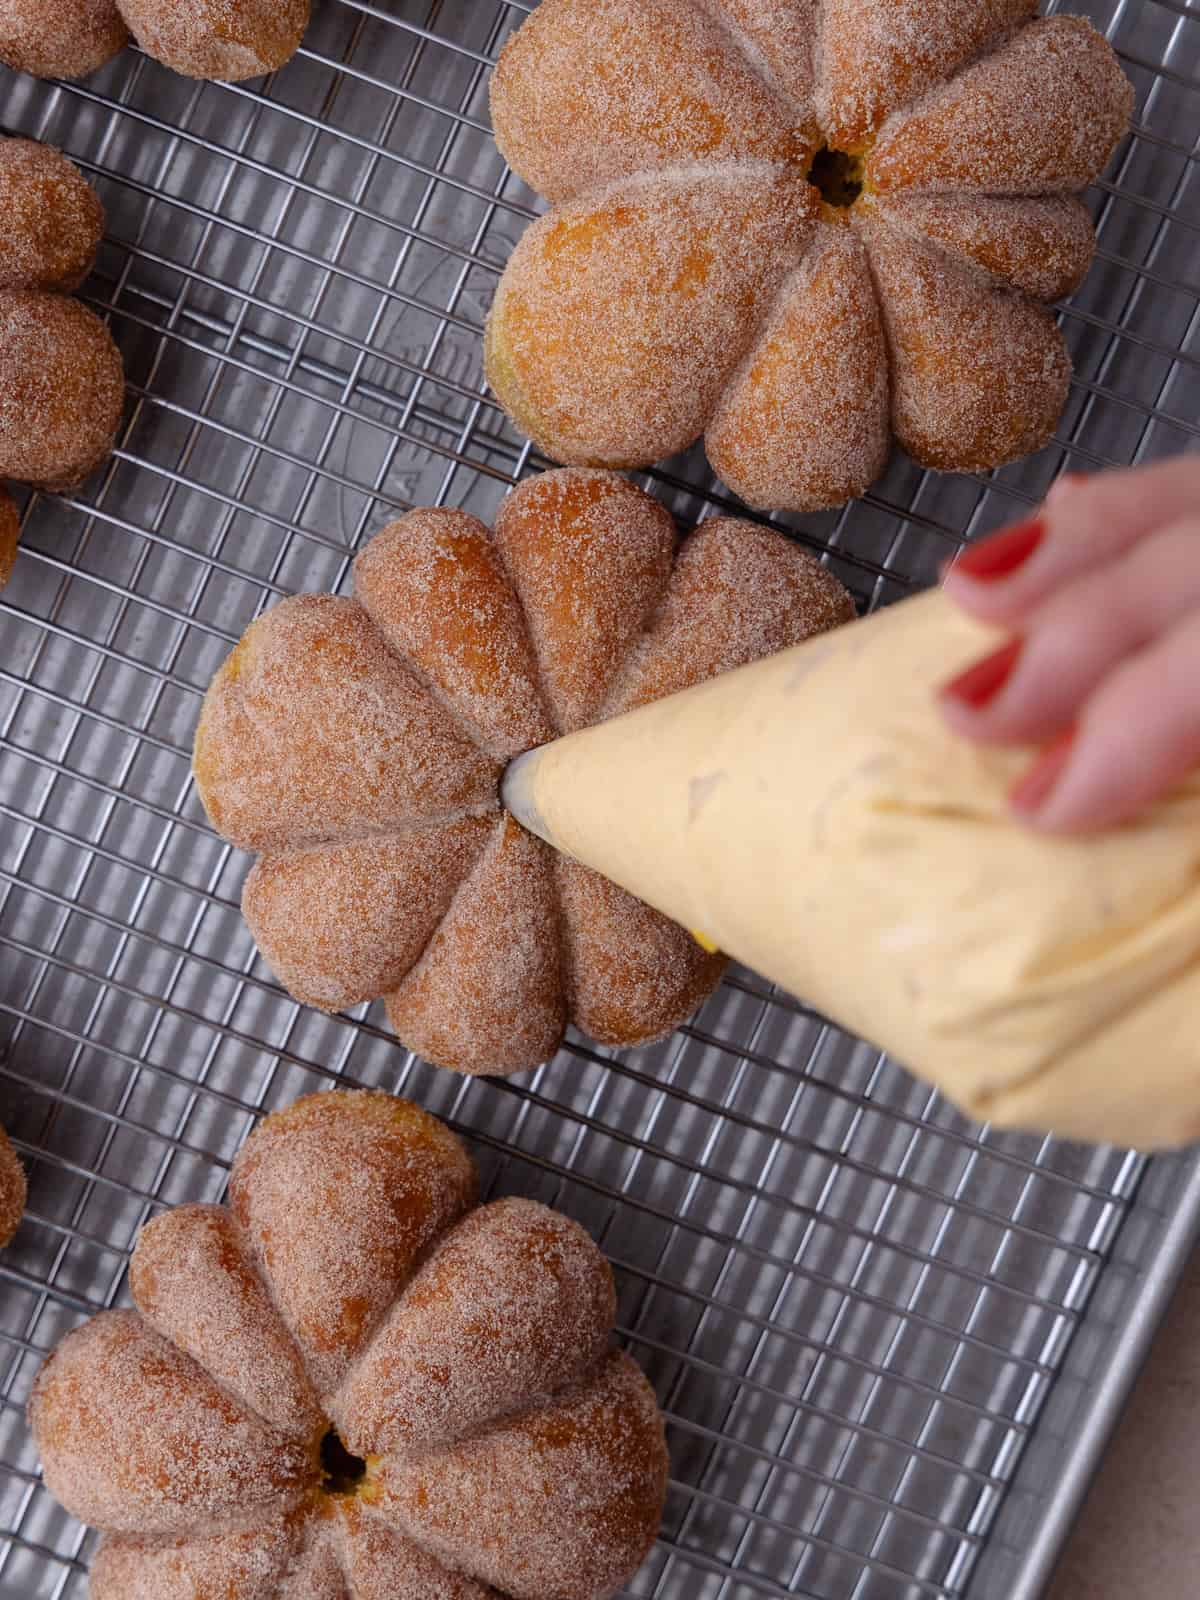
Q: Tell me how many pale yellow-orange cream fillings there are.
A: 1